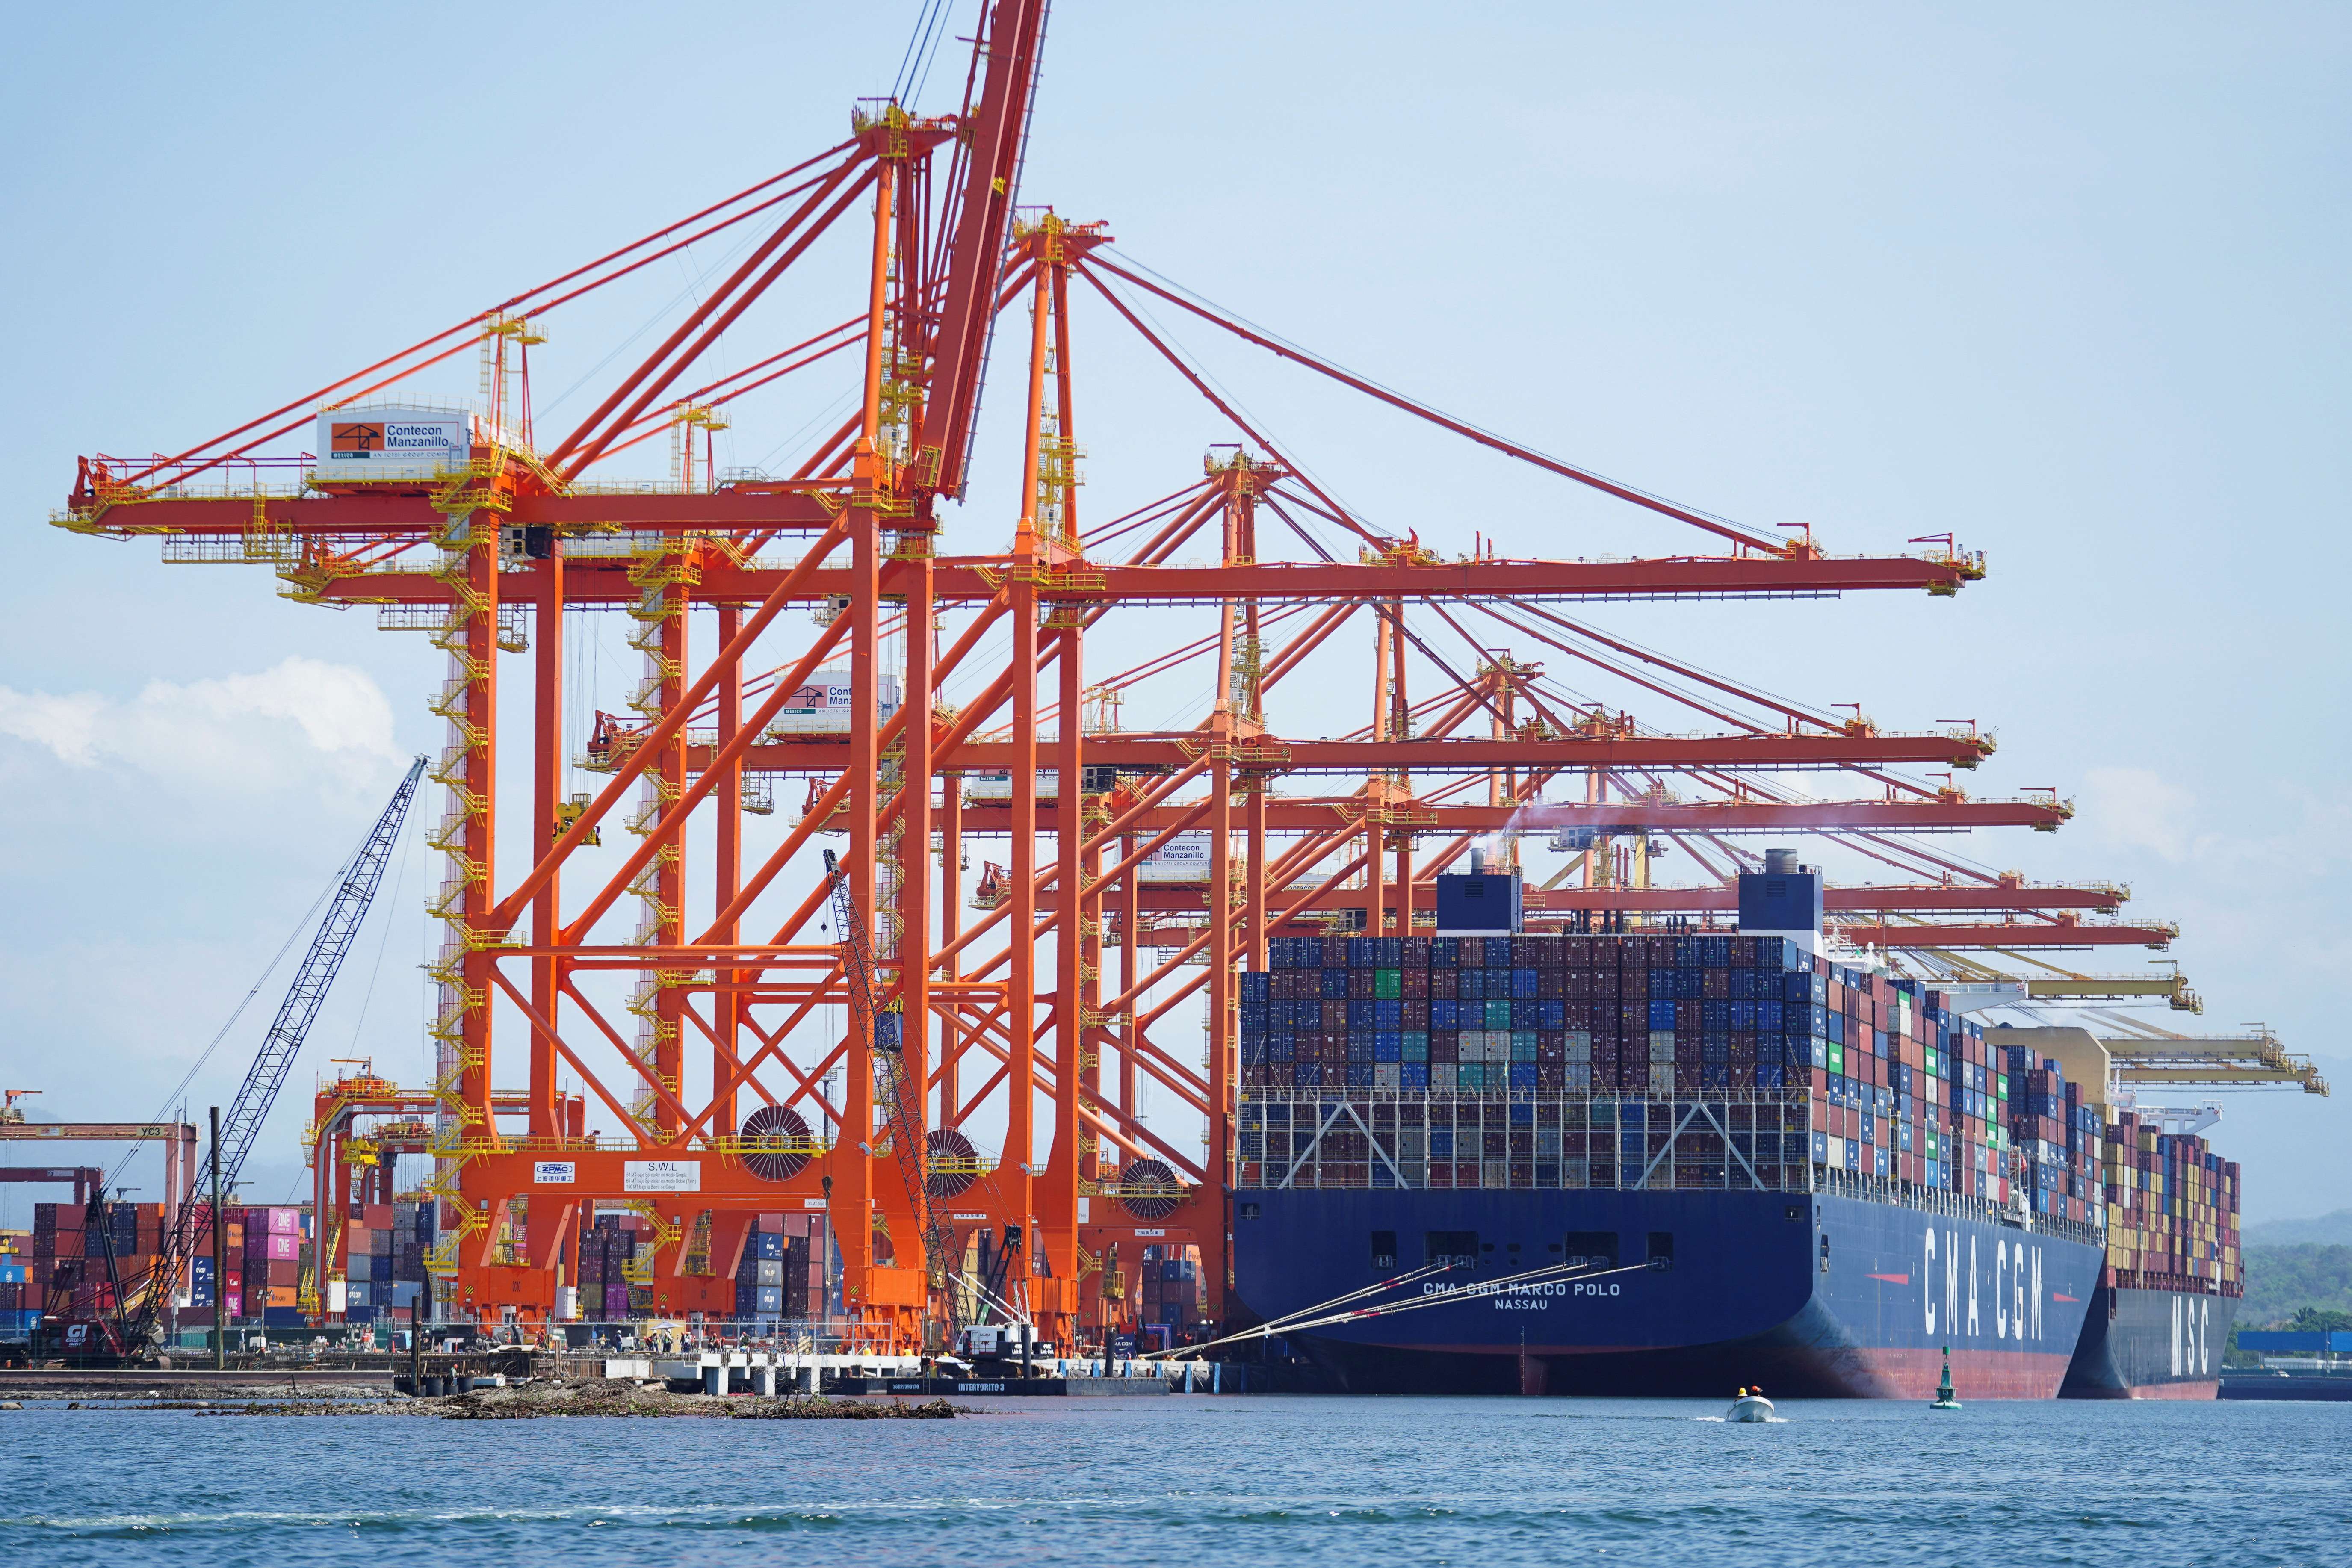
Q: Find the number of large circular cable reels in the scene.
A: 3